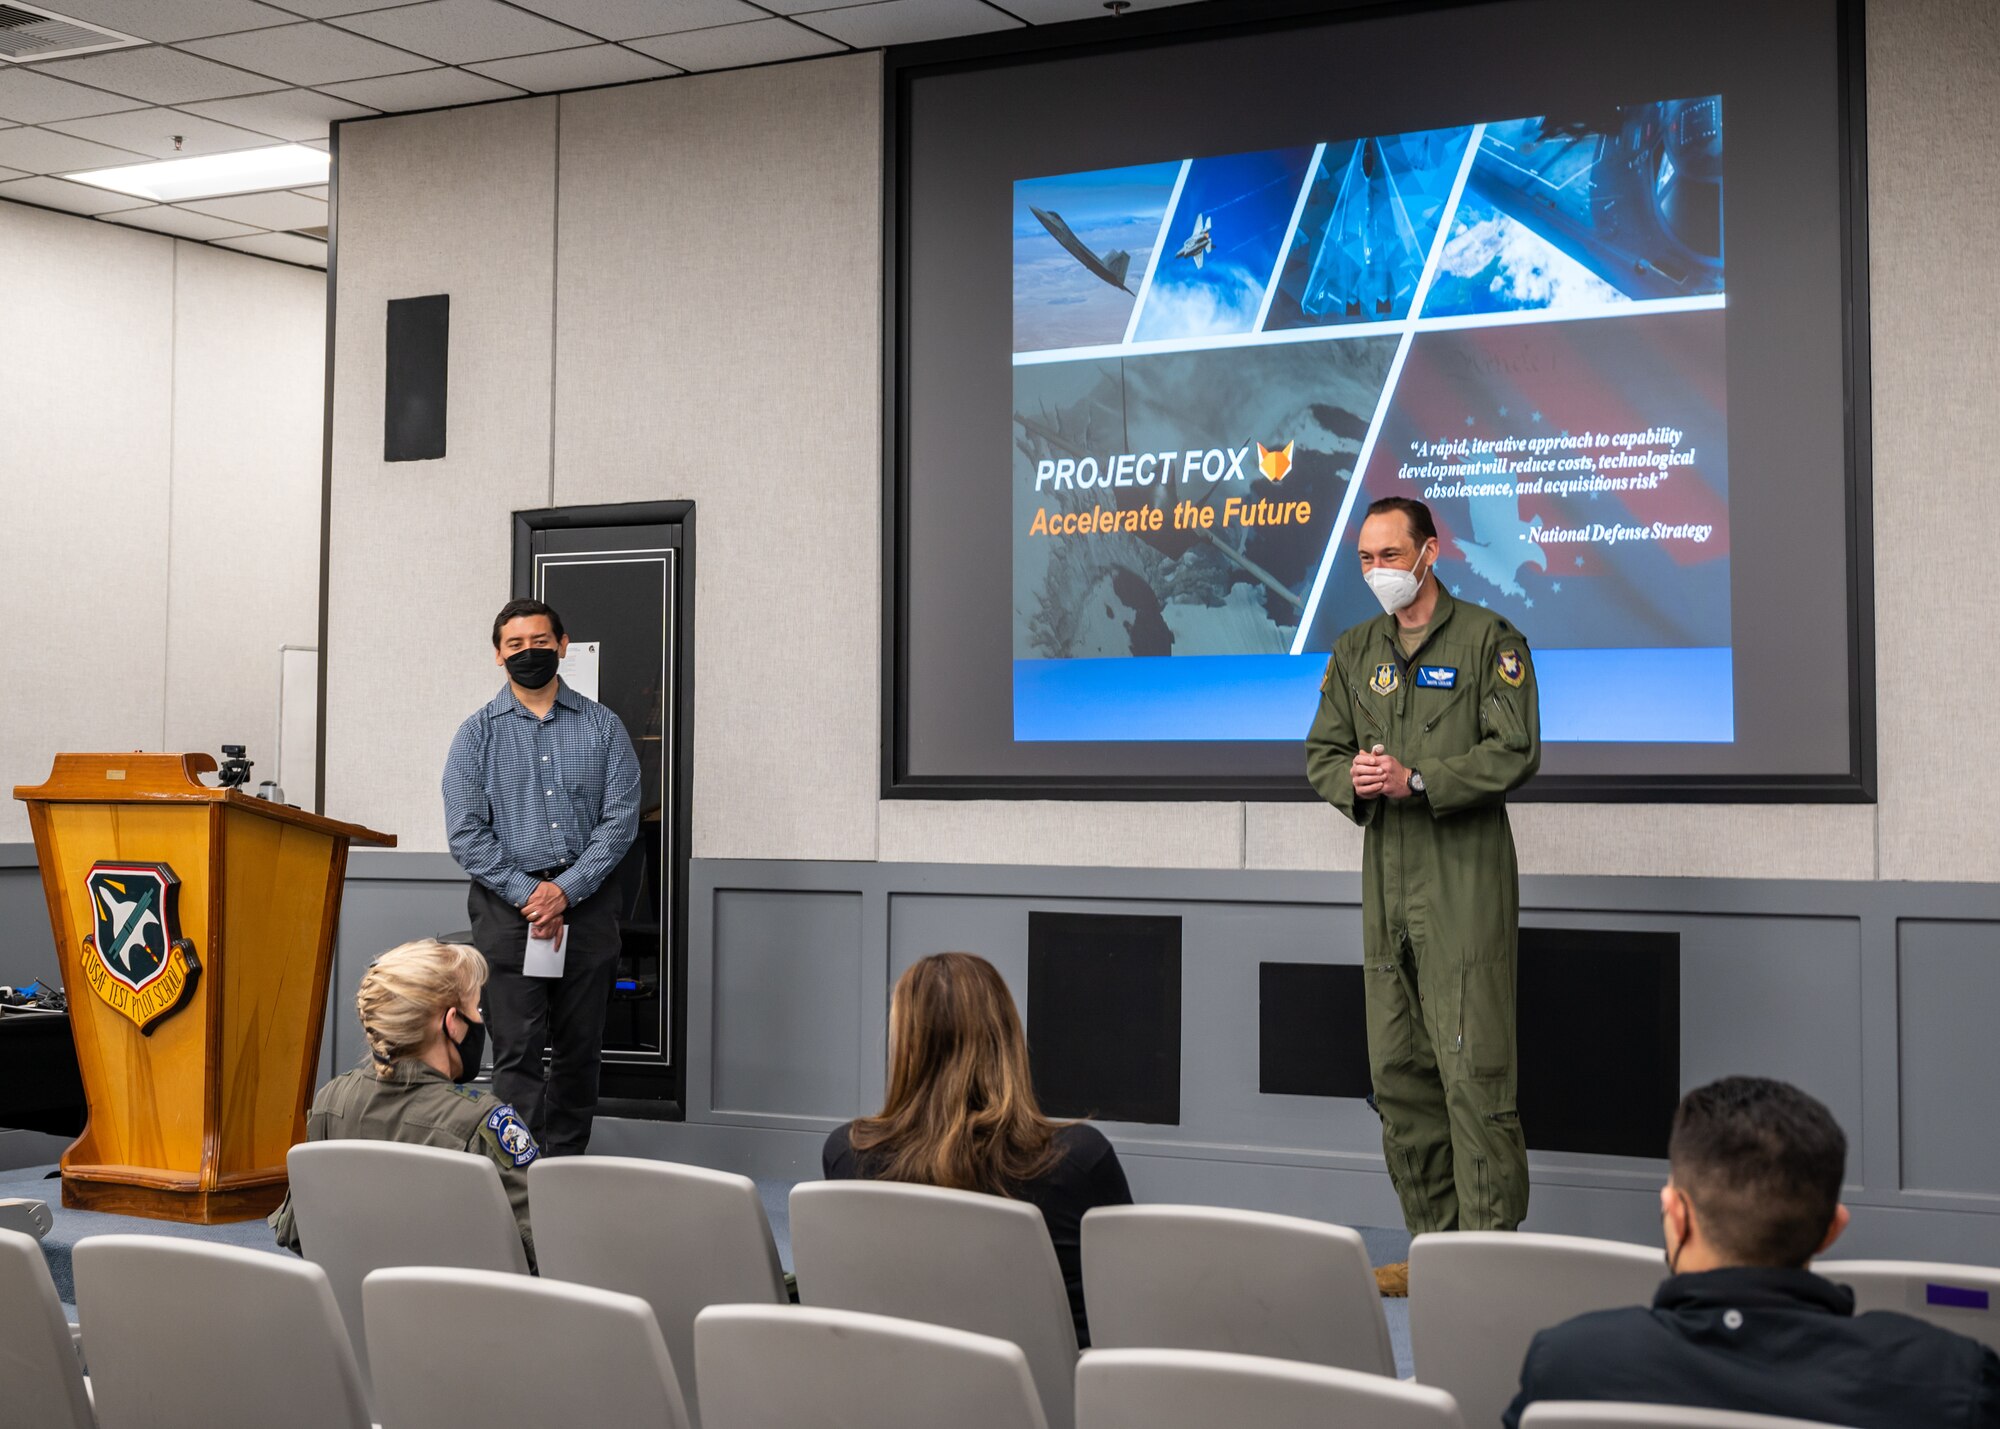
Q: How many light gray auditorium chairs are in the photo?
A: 12